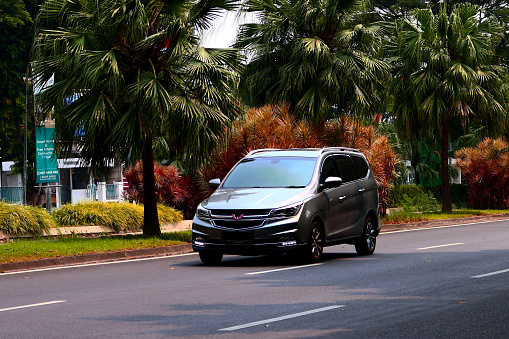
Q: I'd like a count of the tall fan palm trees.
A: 3